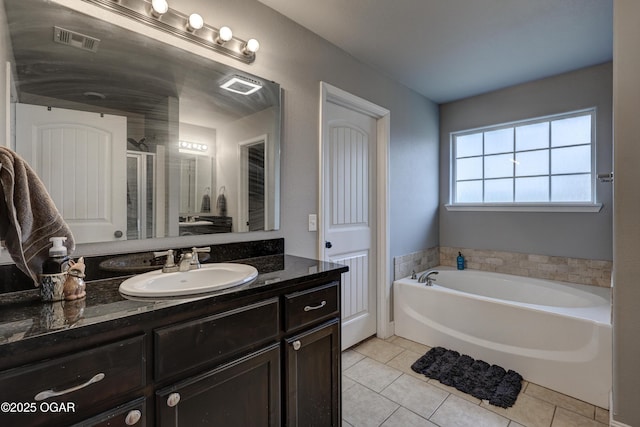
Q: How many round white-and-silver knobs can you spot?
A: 3